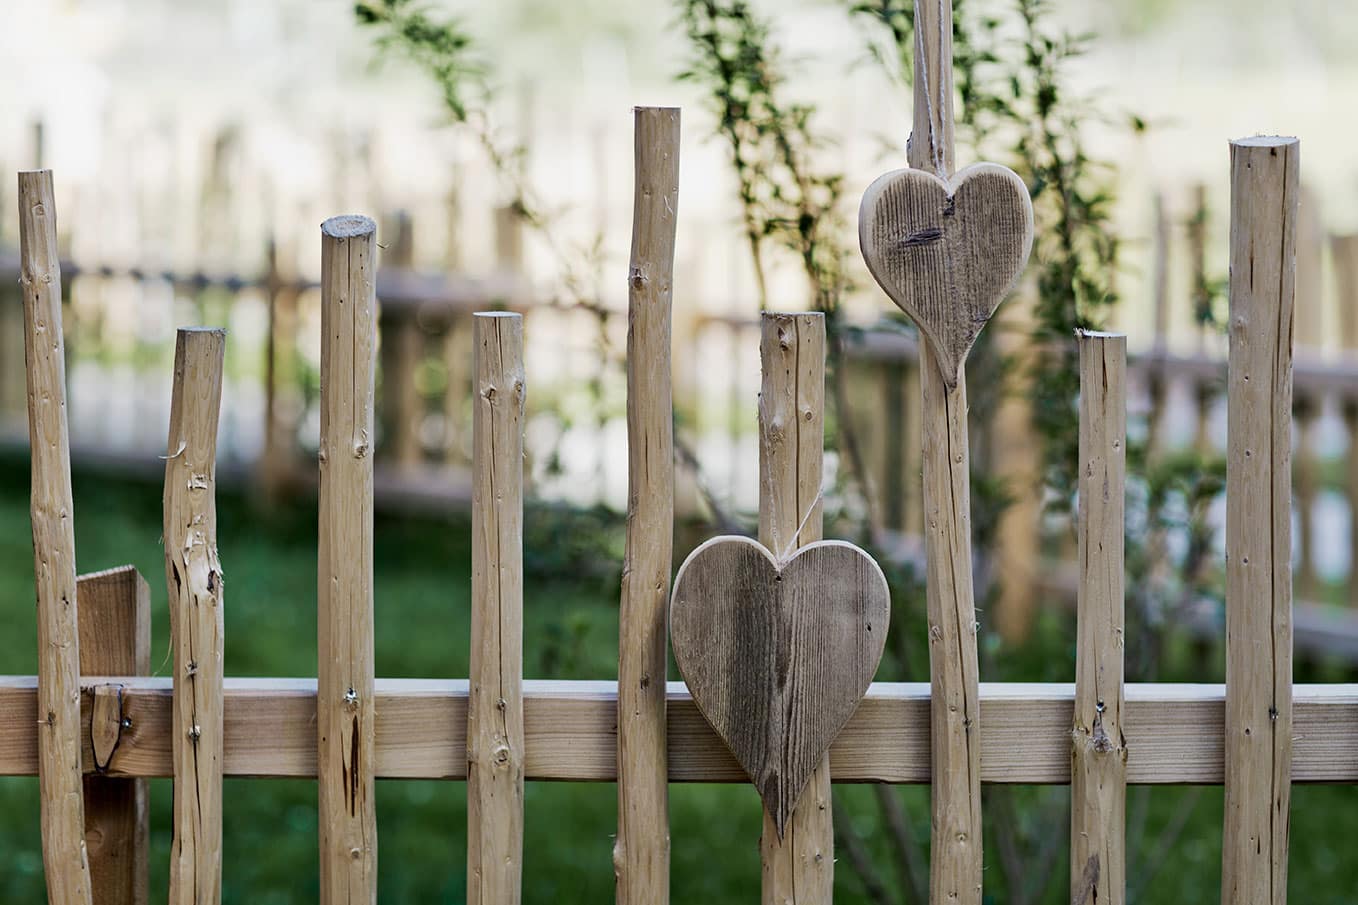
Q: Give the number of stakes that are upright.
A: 9